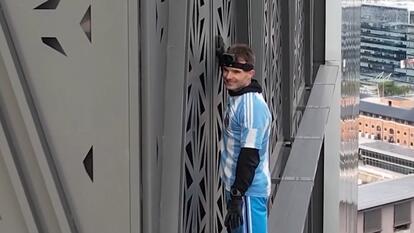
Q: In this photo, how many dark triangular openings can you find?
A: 4